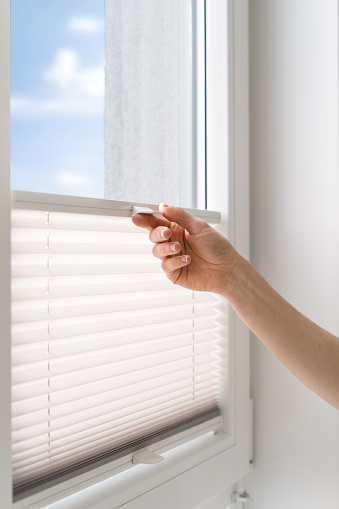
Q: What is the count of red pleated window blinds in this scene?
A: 0